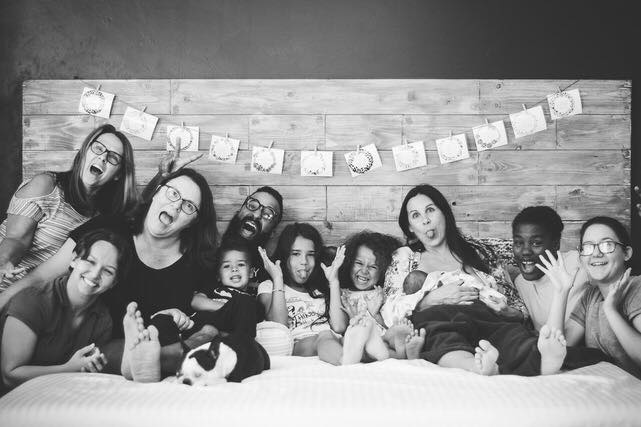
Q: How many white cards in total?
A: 12